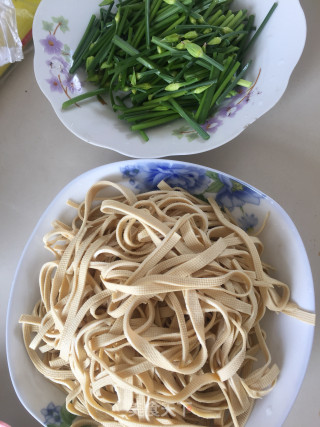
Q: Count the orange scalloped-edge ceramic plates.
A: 0